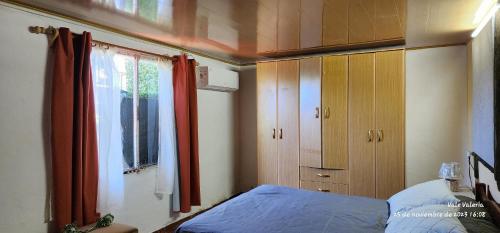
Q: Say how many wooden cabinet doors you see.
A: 6